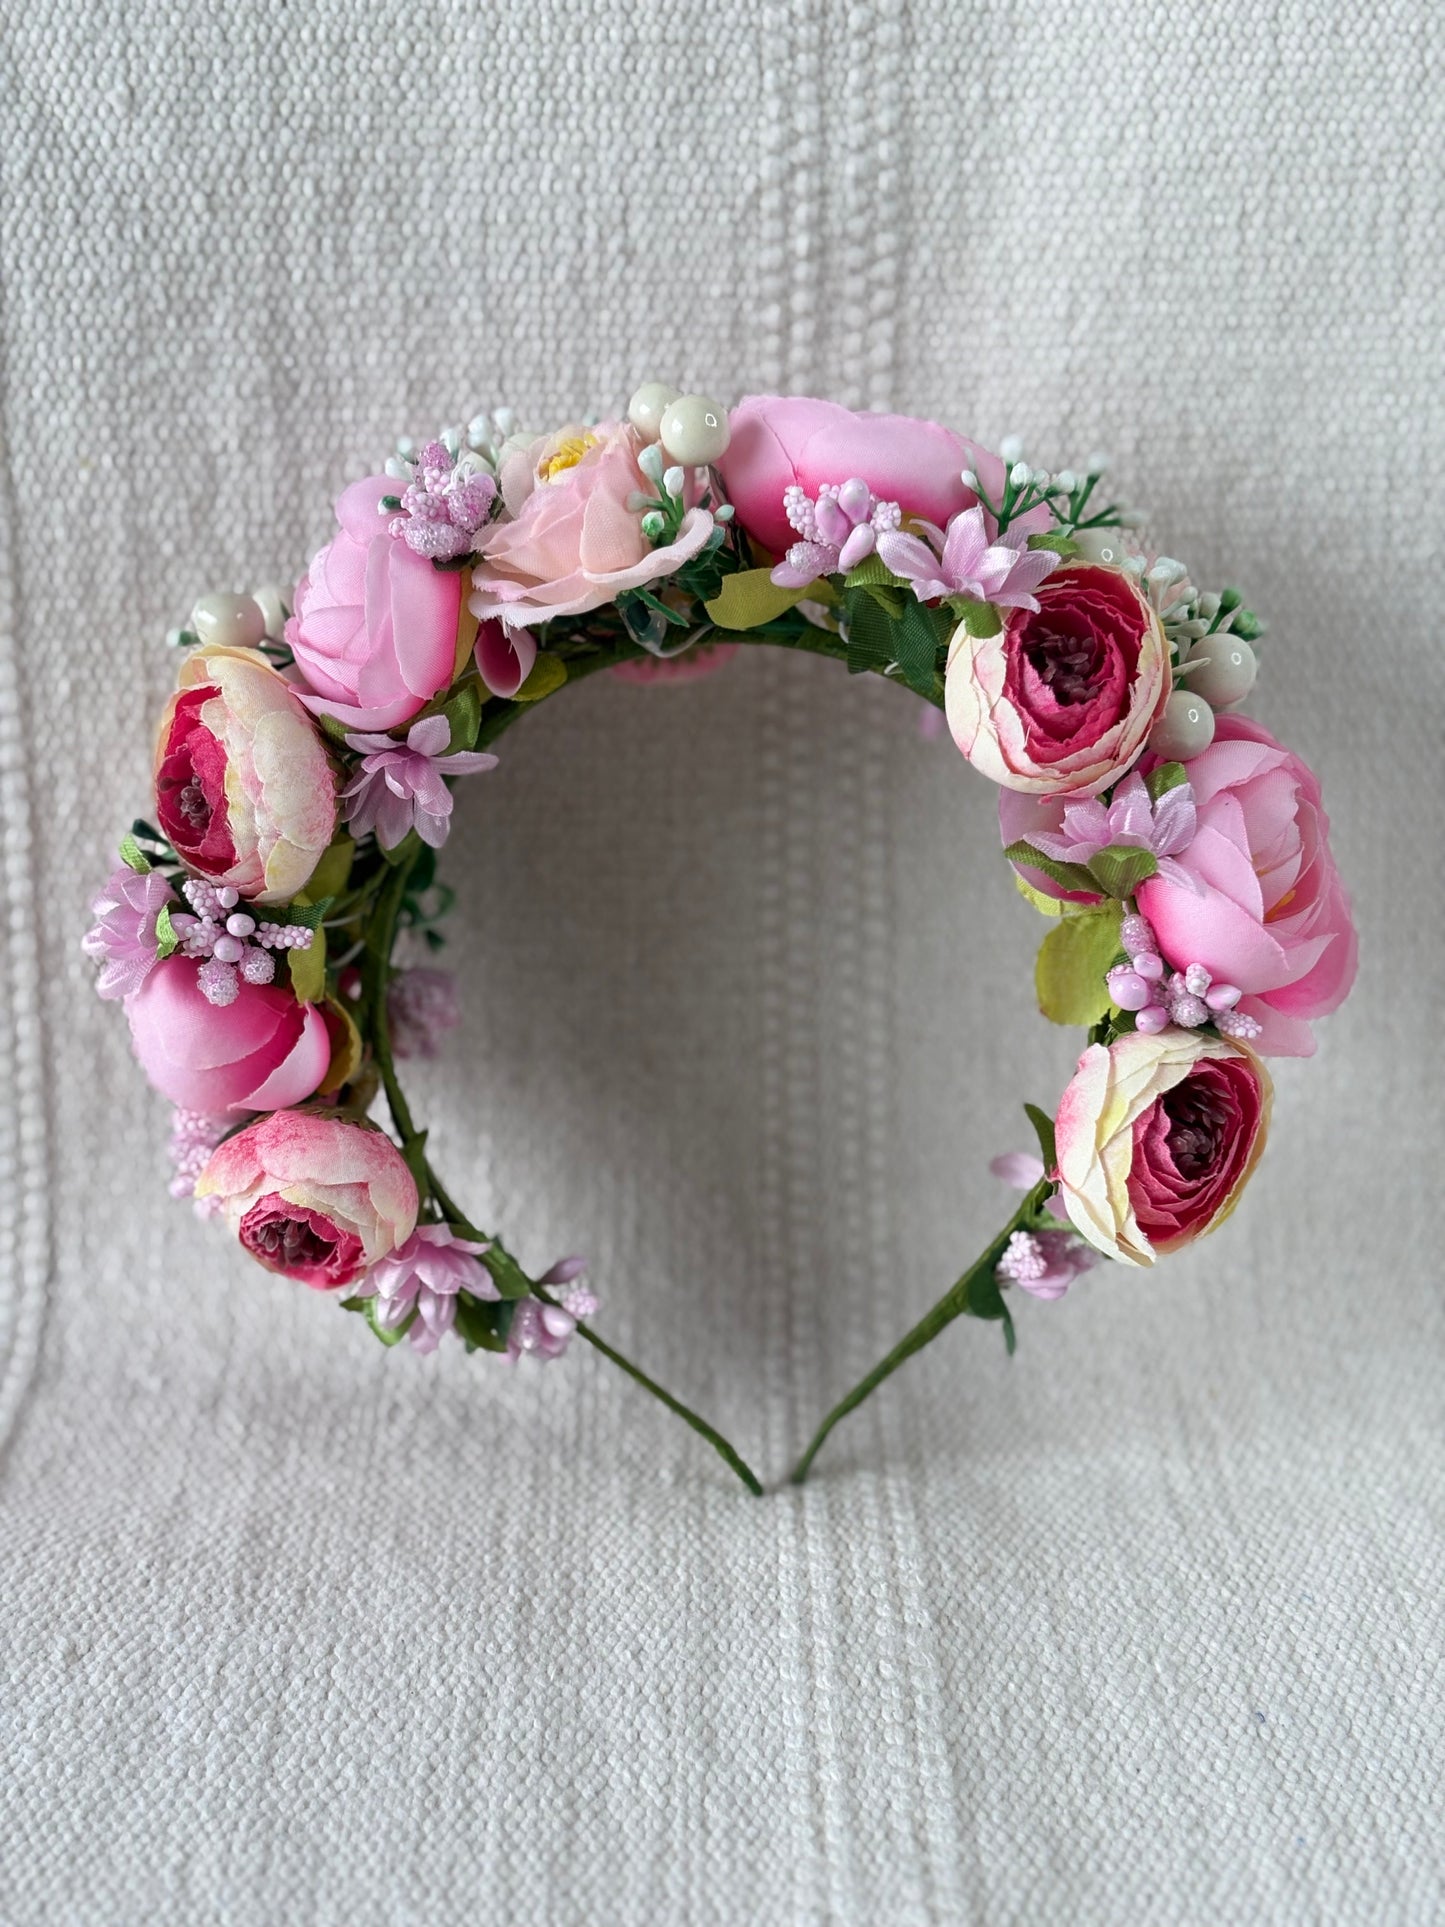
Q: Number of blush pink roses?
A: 1